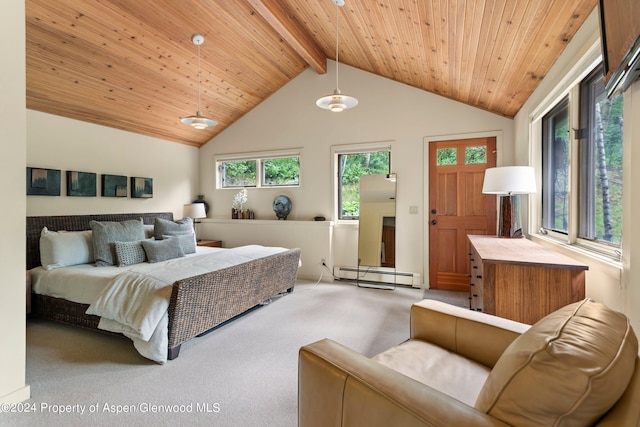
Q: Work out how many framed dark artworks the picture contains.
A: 4